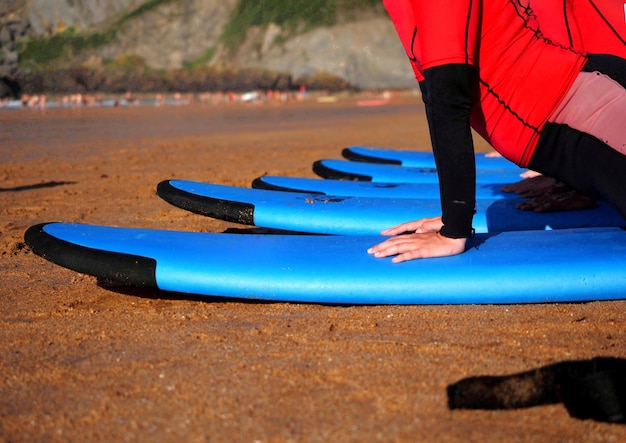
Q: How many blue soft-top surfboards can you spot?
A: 5